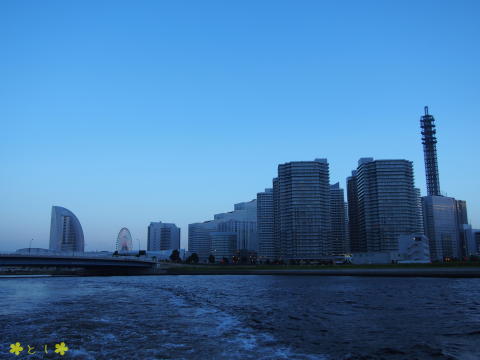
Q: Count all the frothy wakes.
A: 1